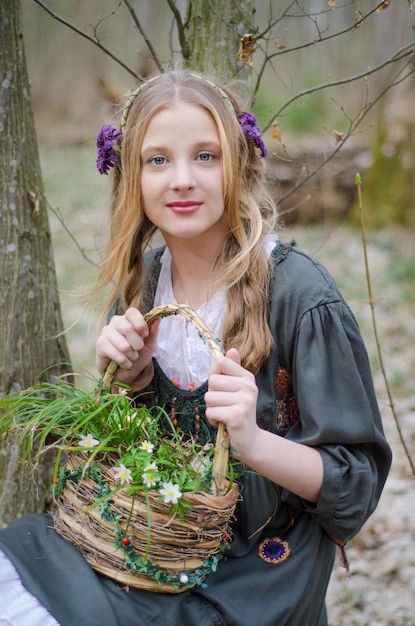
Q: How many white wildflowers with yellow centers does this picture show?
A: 6